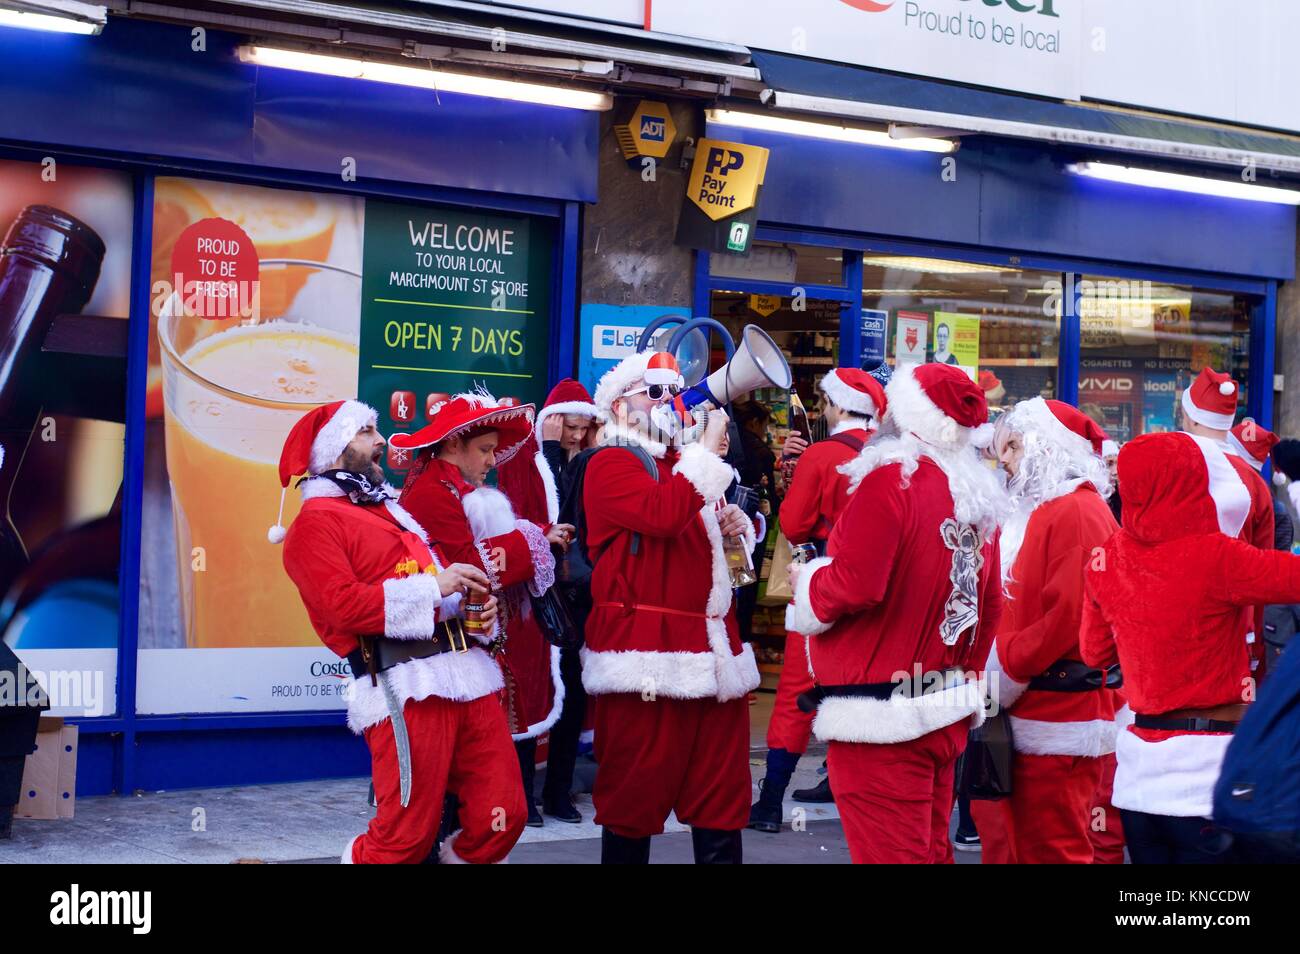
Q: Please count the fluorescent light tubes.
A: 4